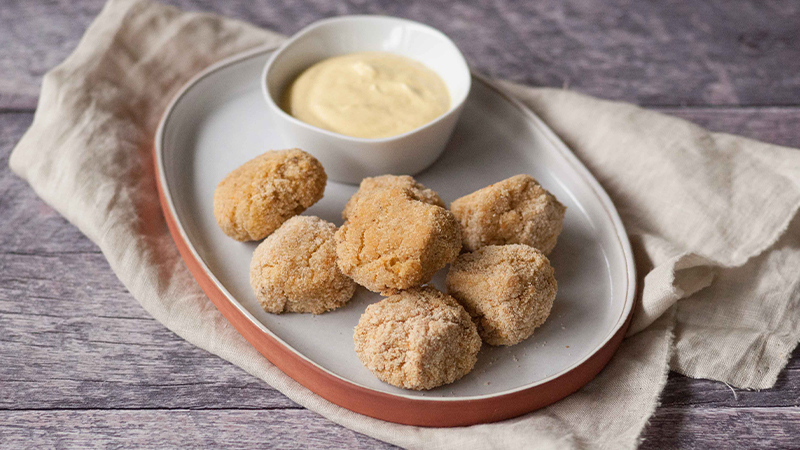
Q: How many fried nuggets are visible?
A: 7